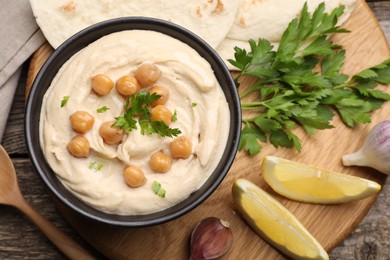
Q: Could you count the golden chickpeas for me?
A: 11